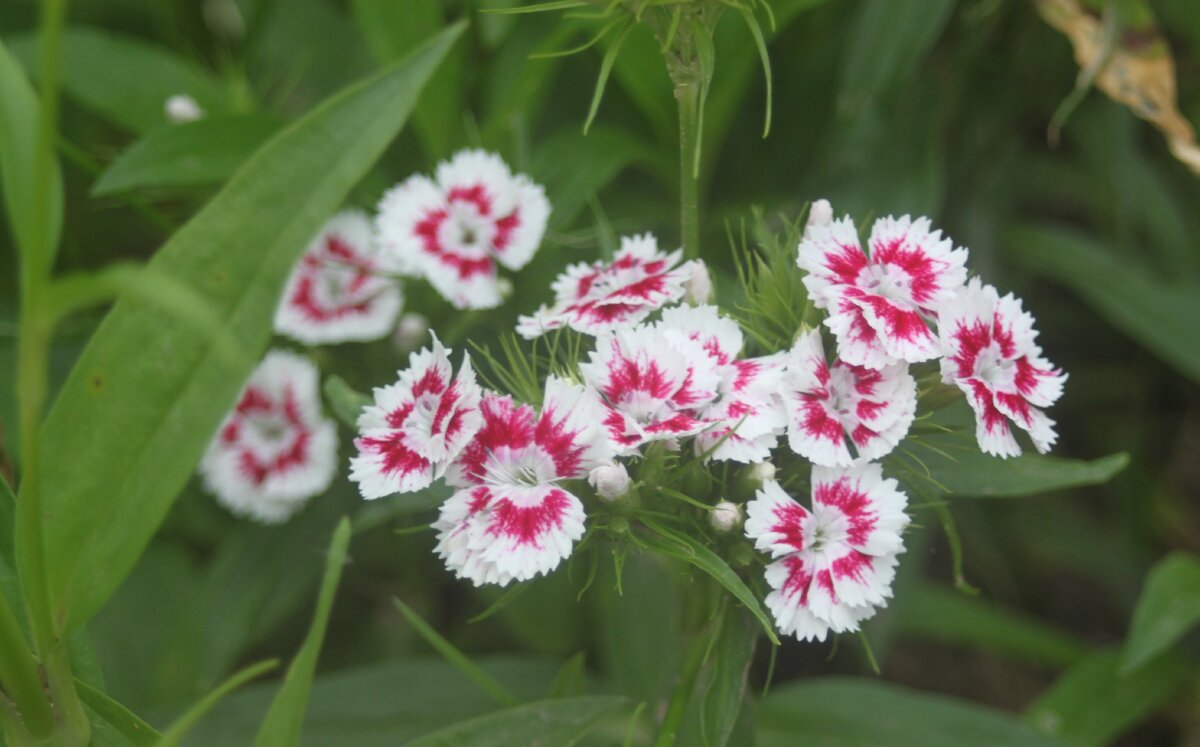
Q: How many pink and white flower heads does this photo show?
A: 12